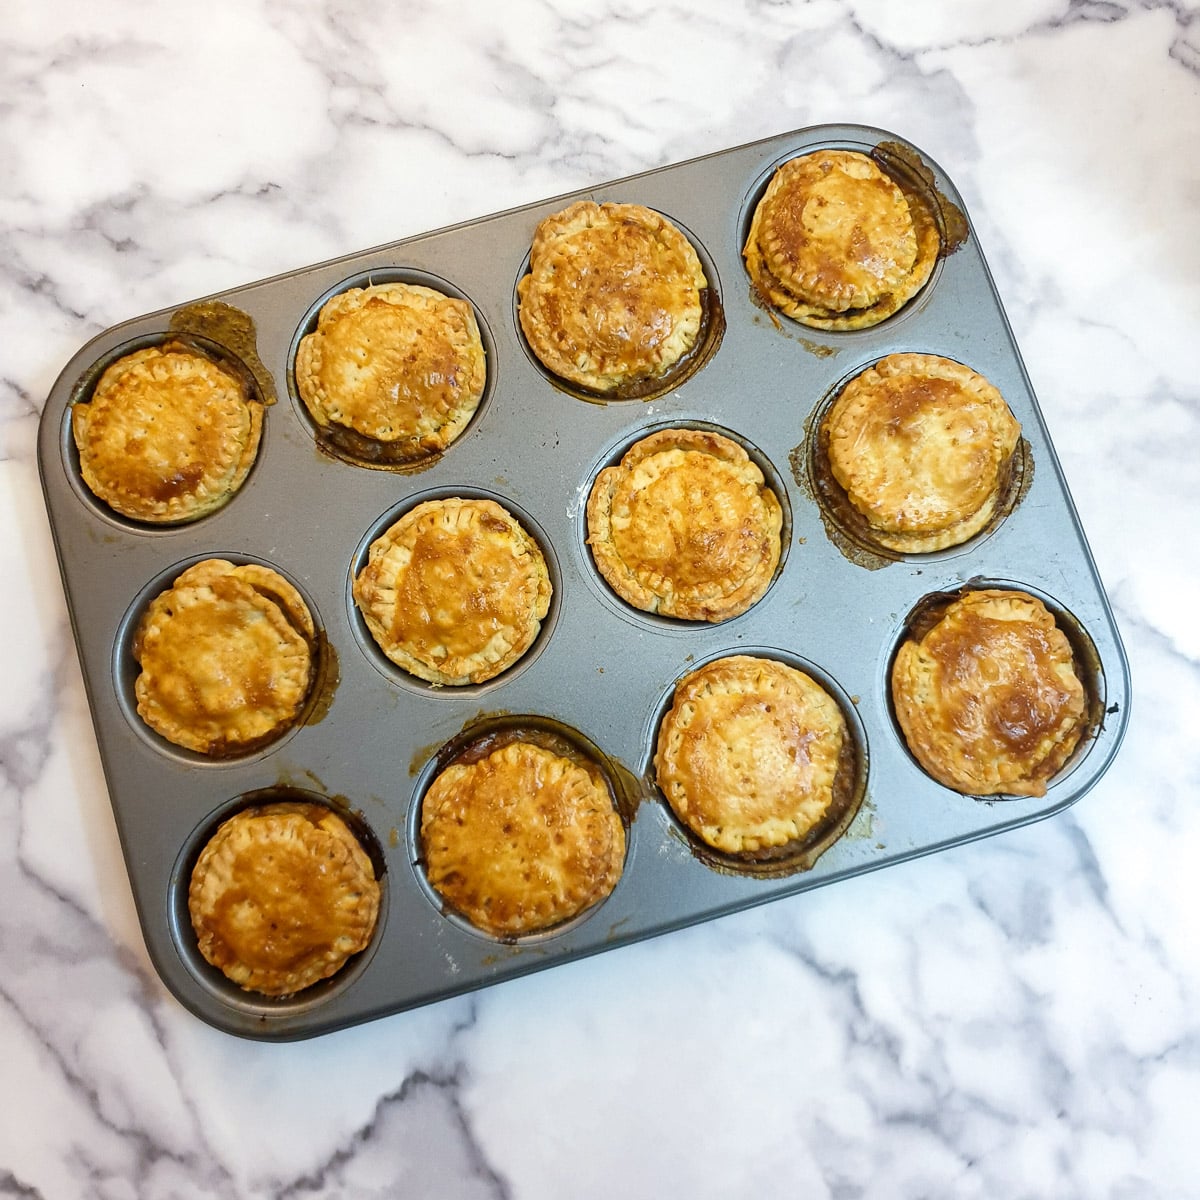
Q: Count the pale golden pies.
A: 12